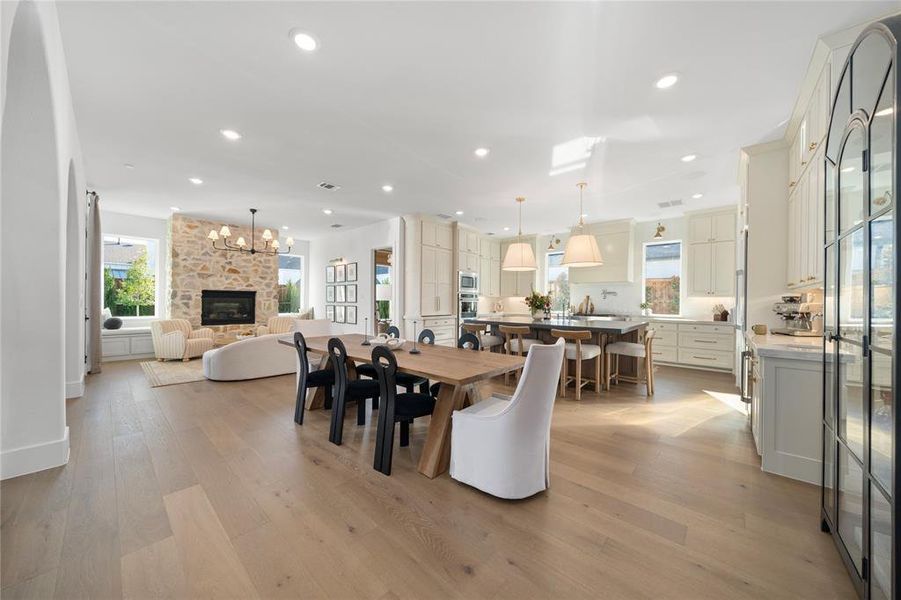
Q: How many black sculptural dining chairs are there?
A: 6